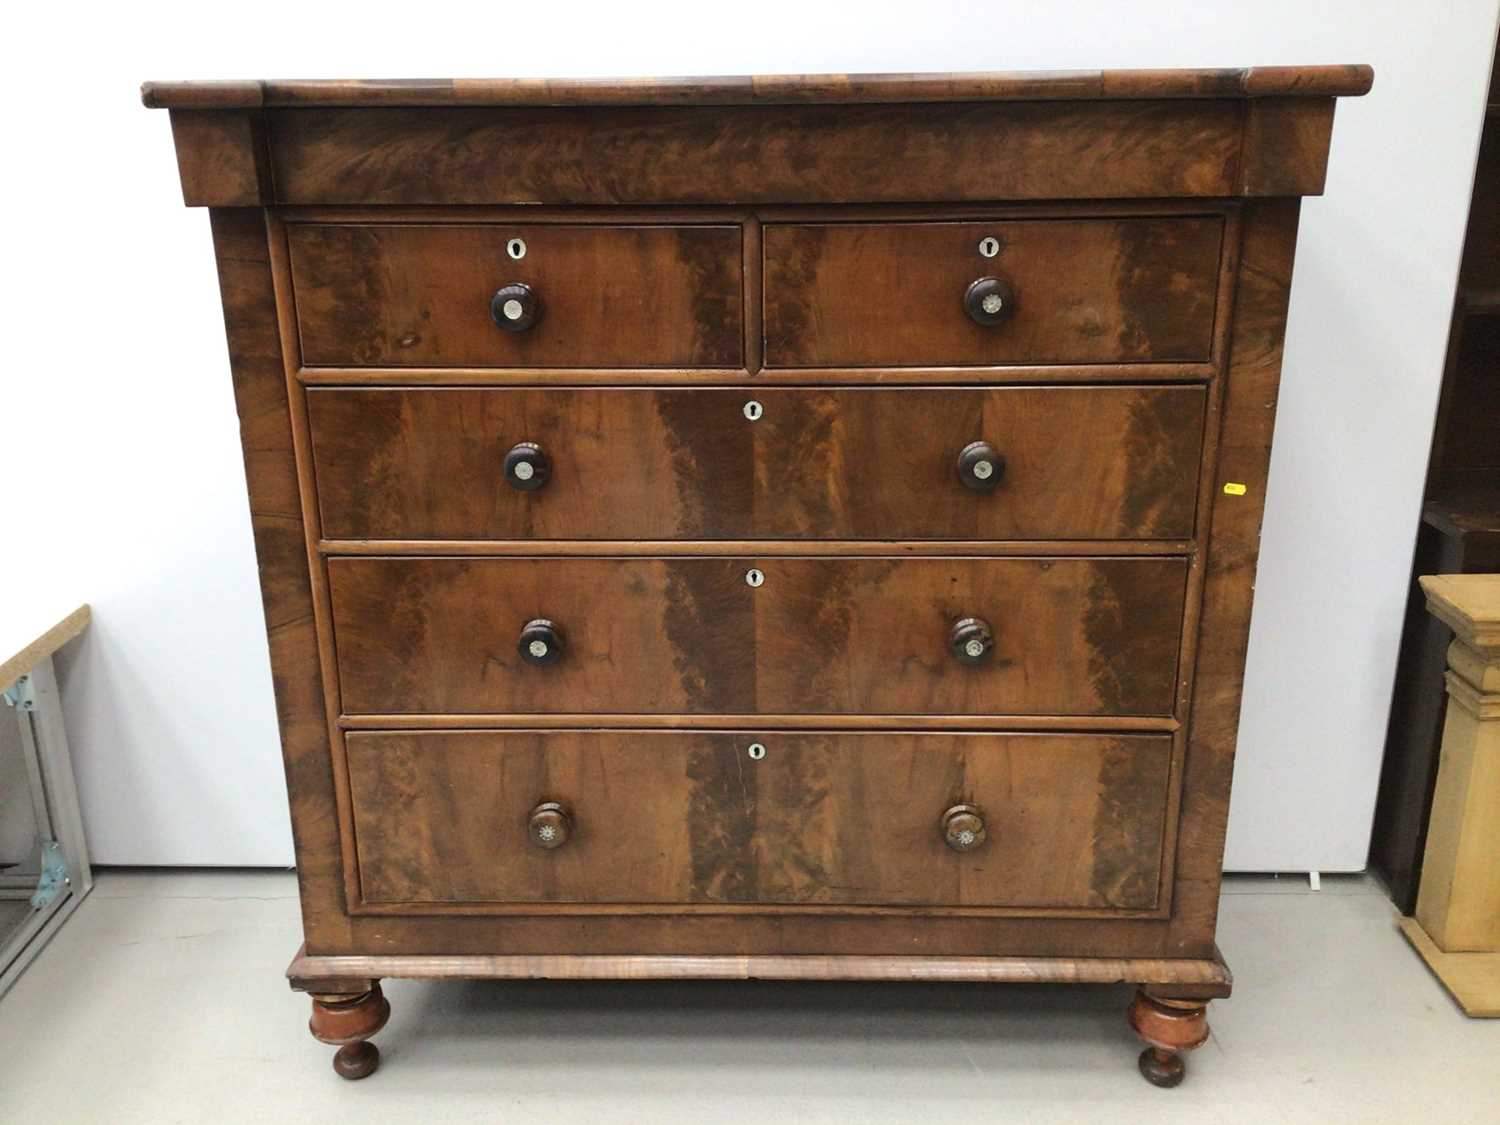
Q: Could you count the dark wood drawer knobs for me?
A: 8